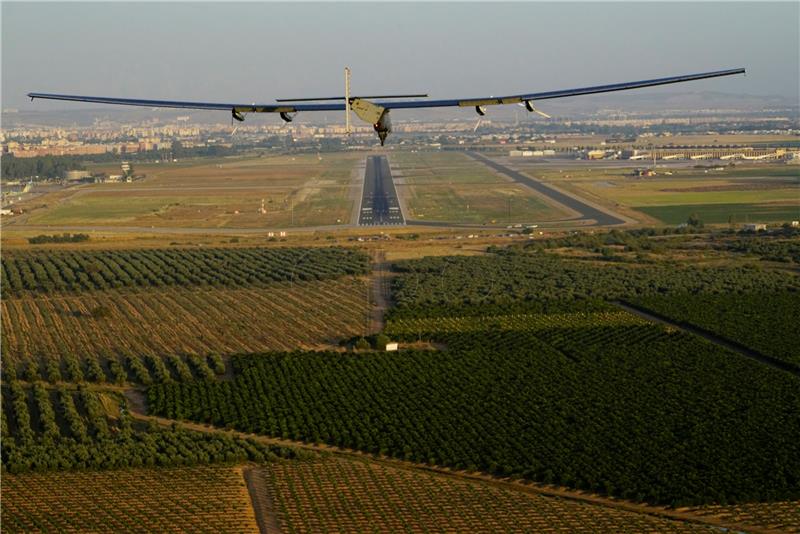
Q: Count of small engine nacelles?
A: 4